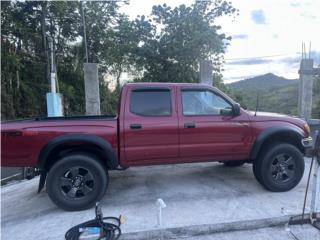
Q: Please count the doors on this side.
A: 2